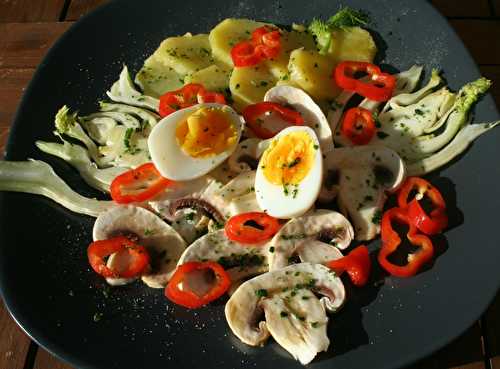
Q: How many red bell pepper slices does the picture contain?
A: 12